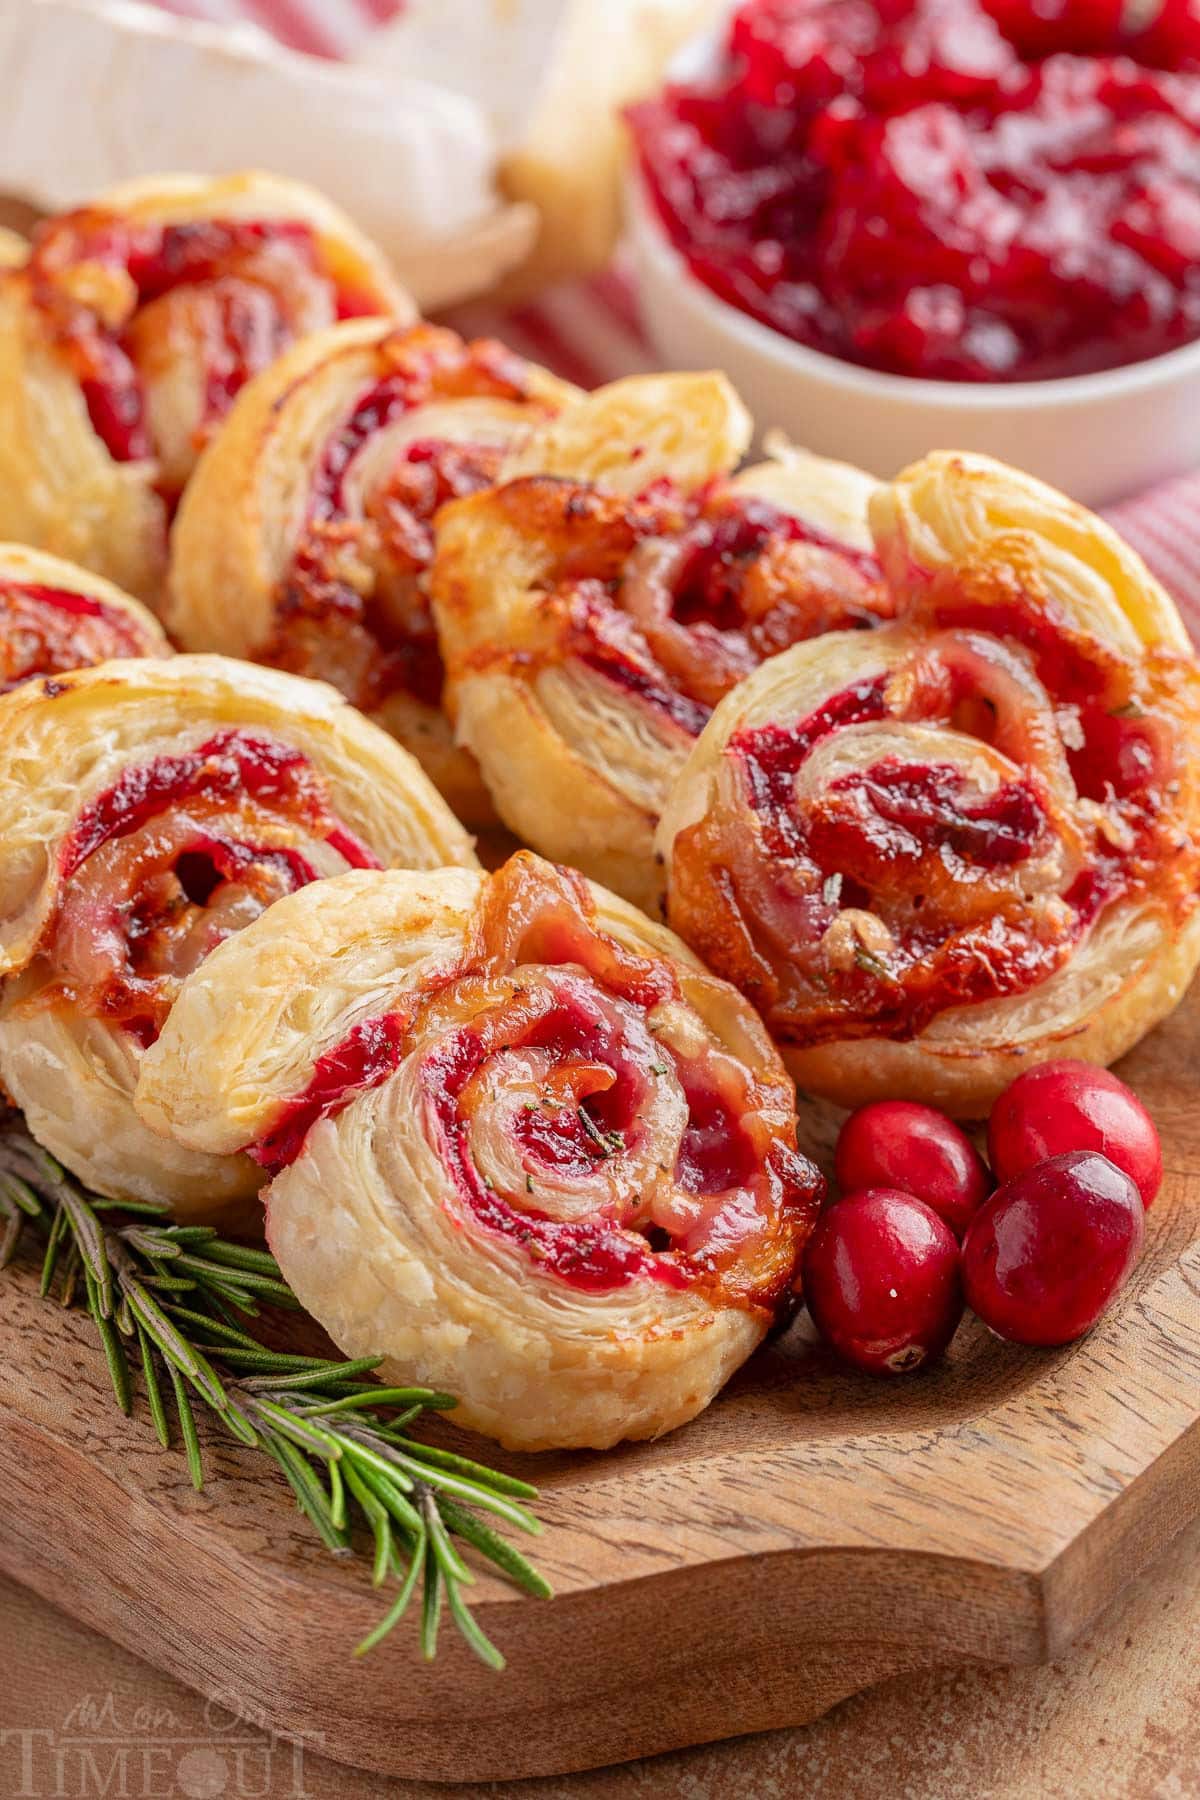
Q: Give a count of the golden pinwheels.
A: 7